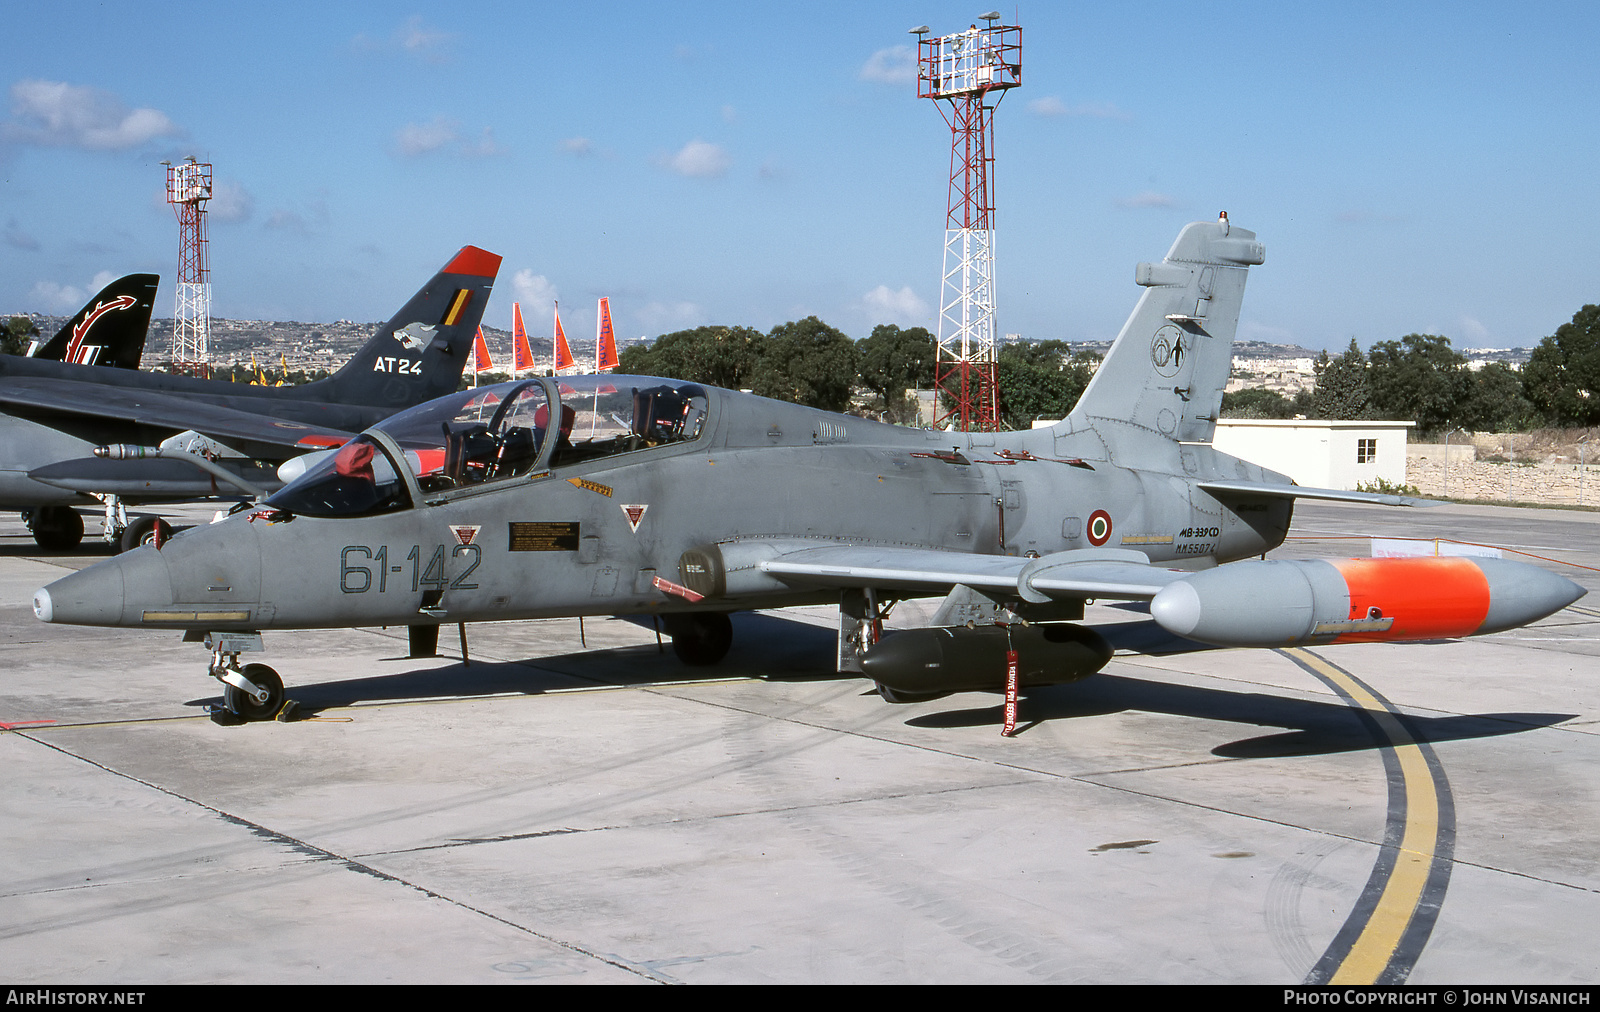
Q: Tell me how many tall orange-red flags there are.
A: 4